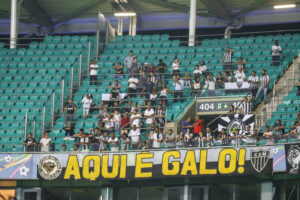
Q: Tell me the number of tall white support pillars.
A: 2